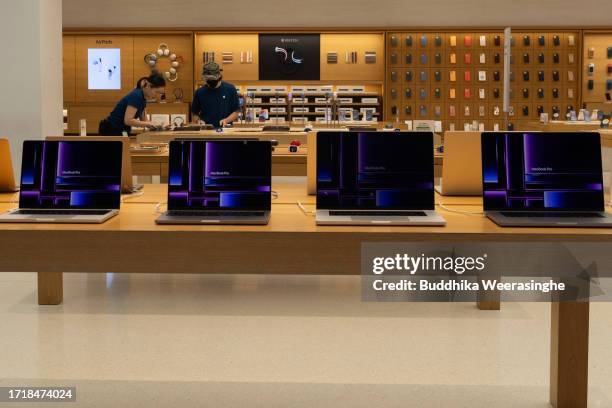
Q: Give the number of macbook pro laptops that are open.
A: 4